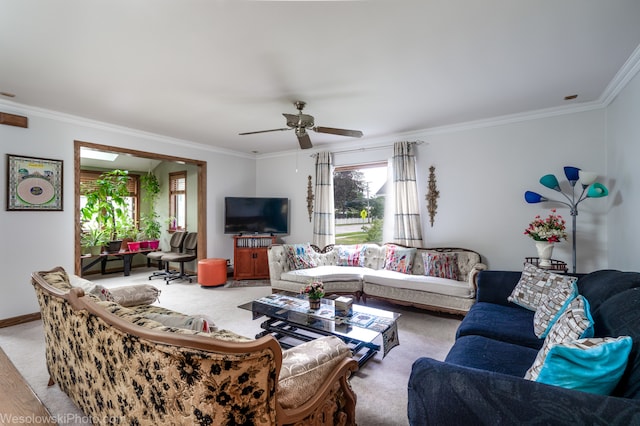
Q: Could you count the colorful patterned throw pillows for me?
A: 4